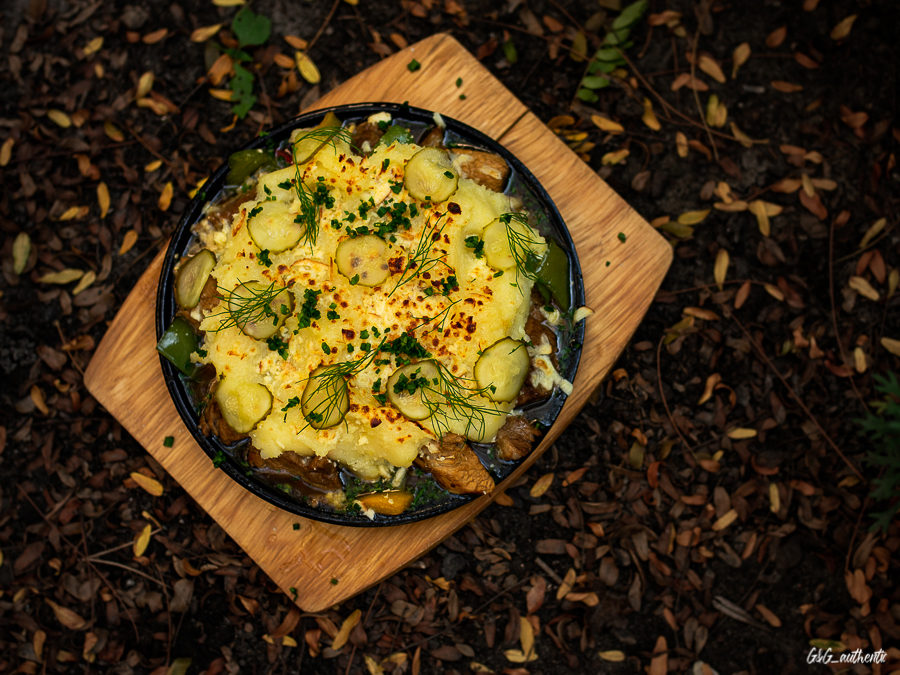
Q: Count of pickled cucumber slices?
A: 11